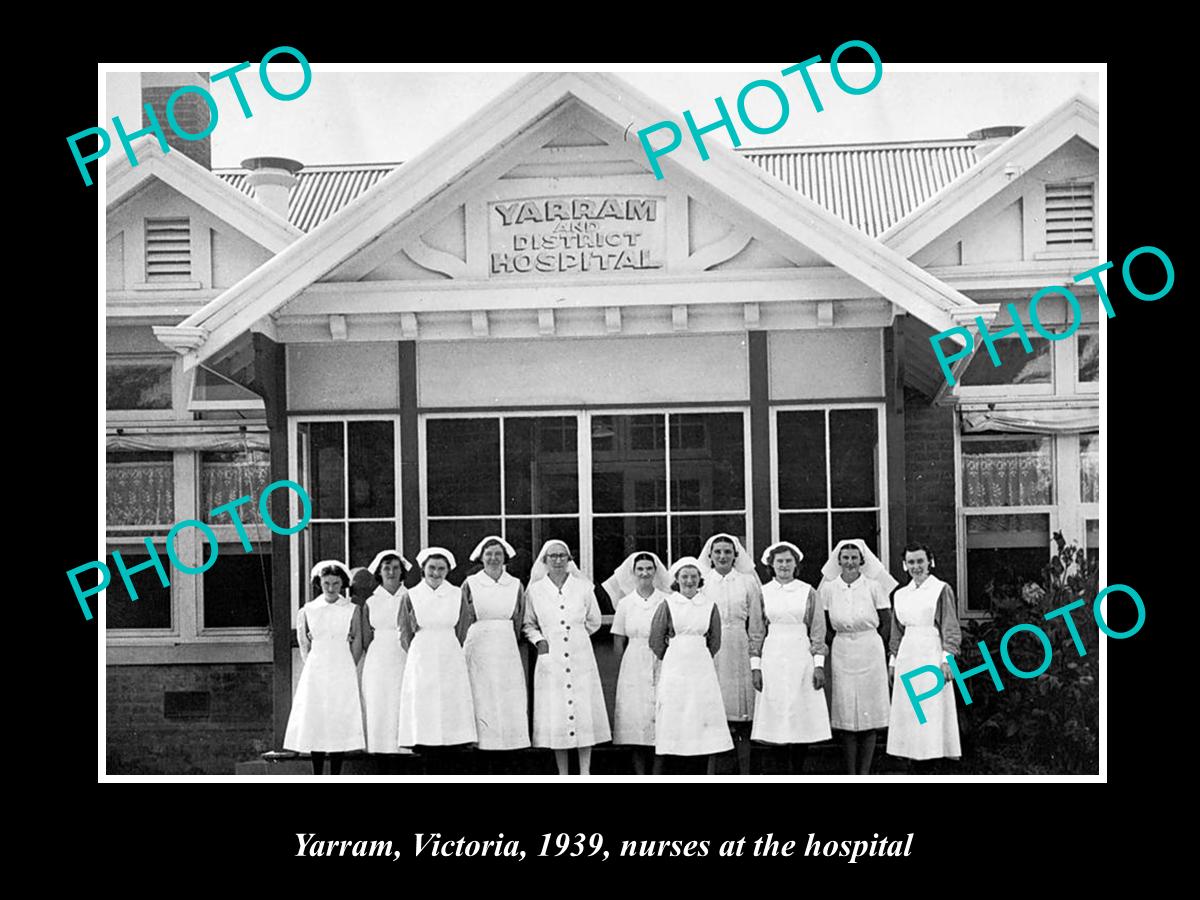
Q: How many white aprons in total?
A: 7